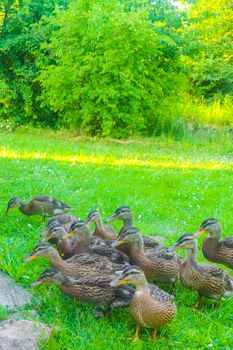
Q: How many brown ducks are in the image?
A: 12